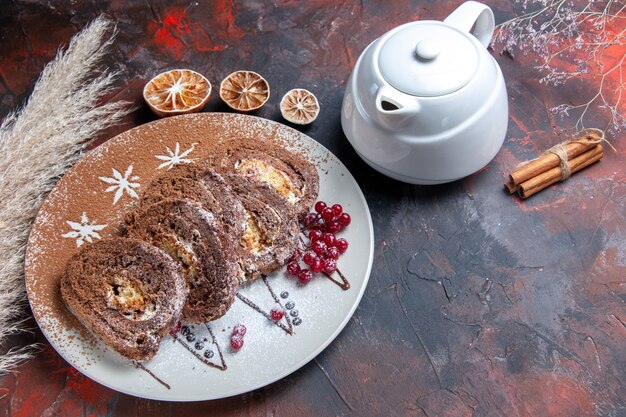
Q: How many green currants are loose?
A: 0